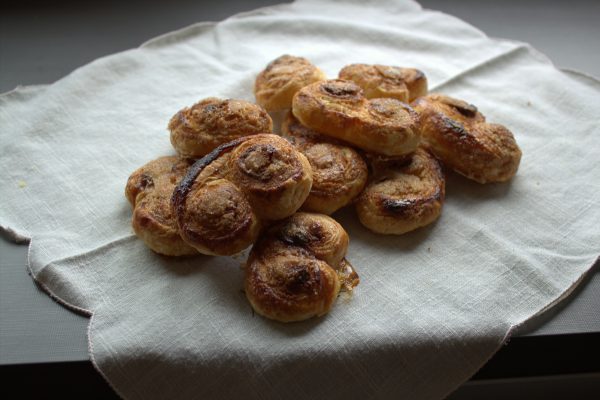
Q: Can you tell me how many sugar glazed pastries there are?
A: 10